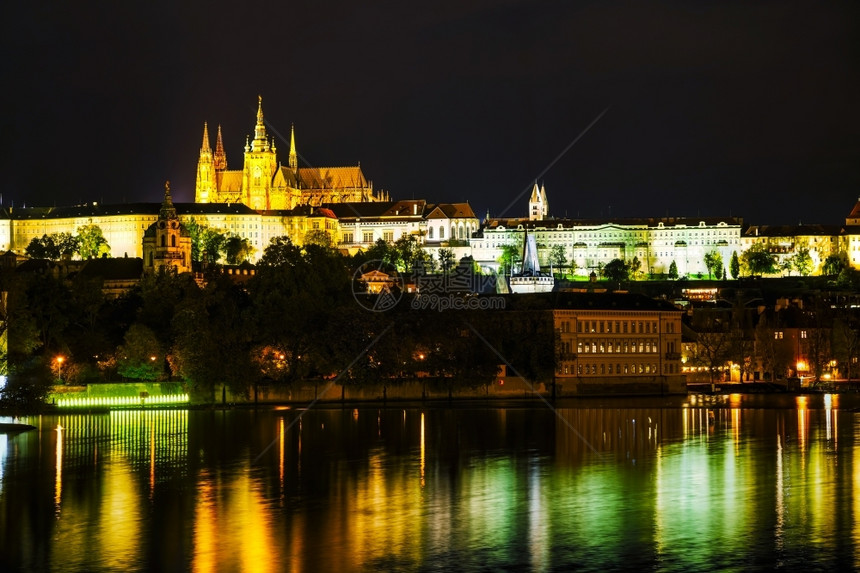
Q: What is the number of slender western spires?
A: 2